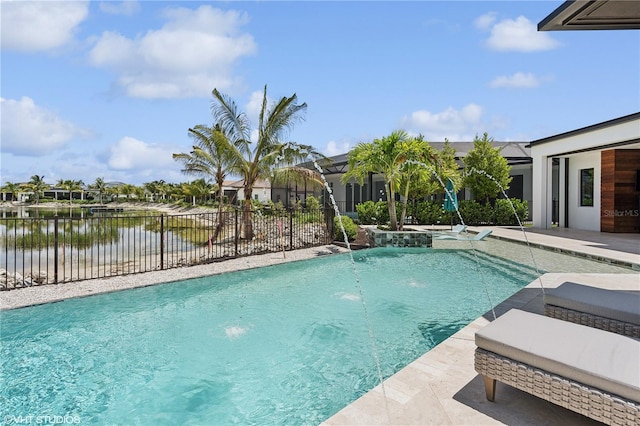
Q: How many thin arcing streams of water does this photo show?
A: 3